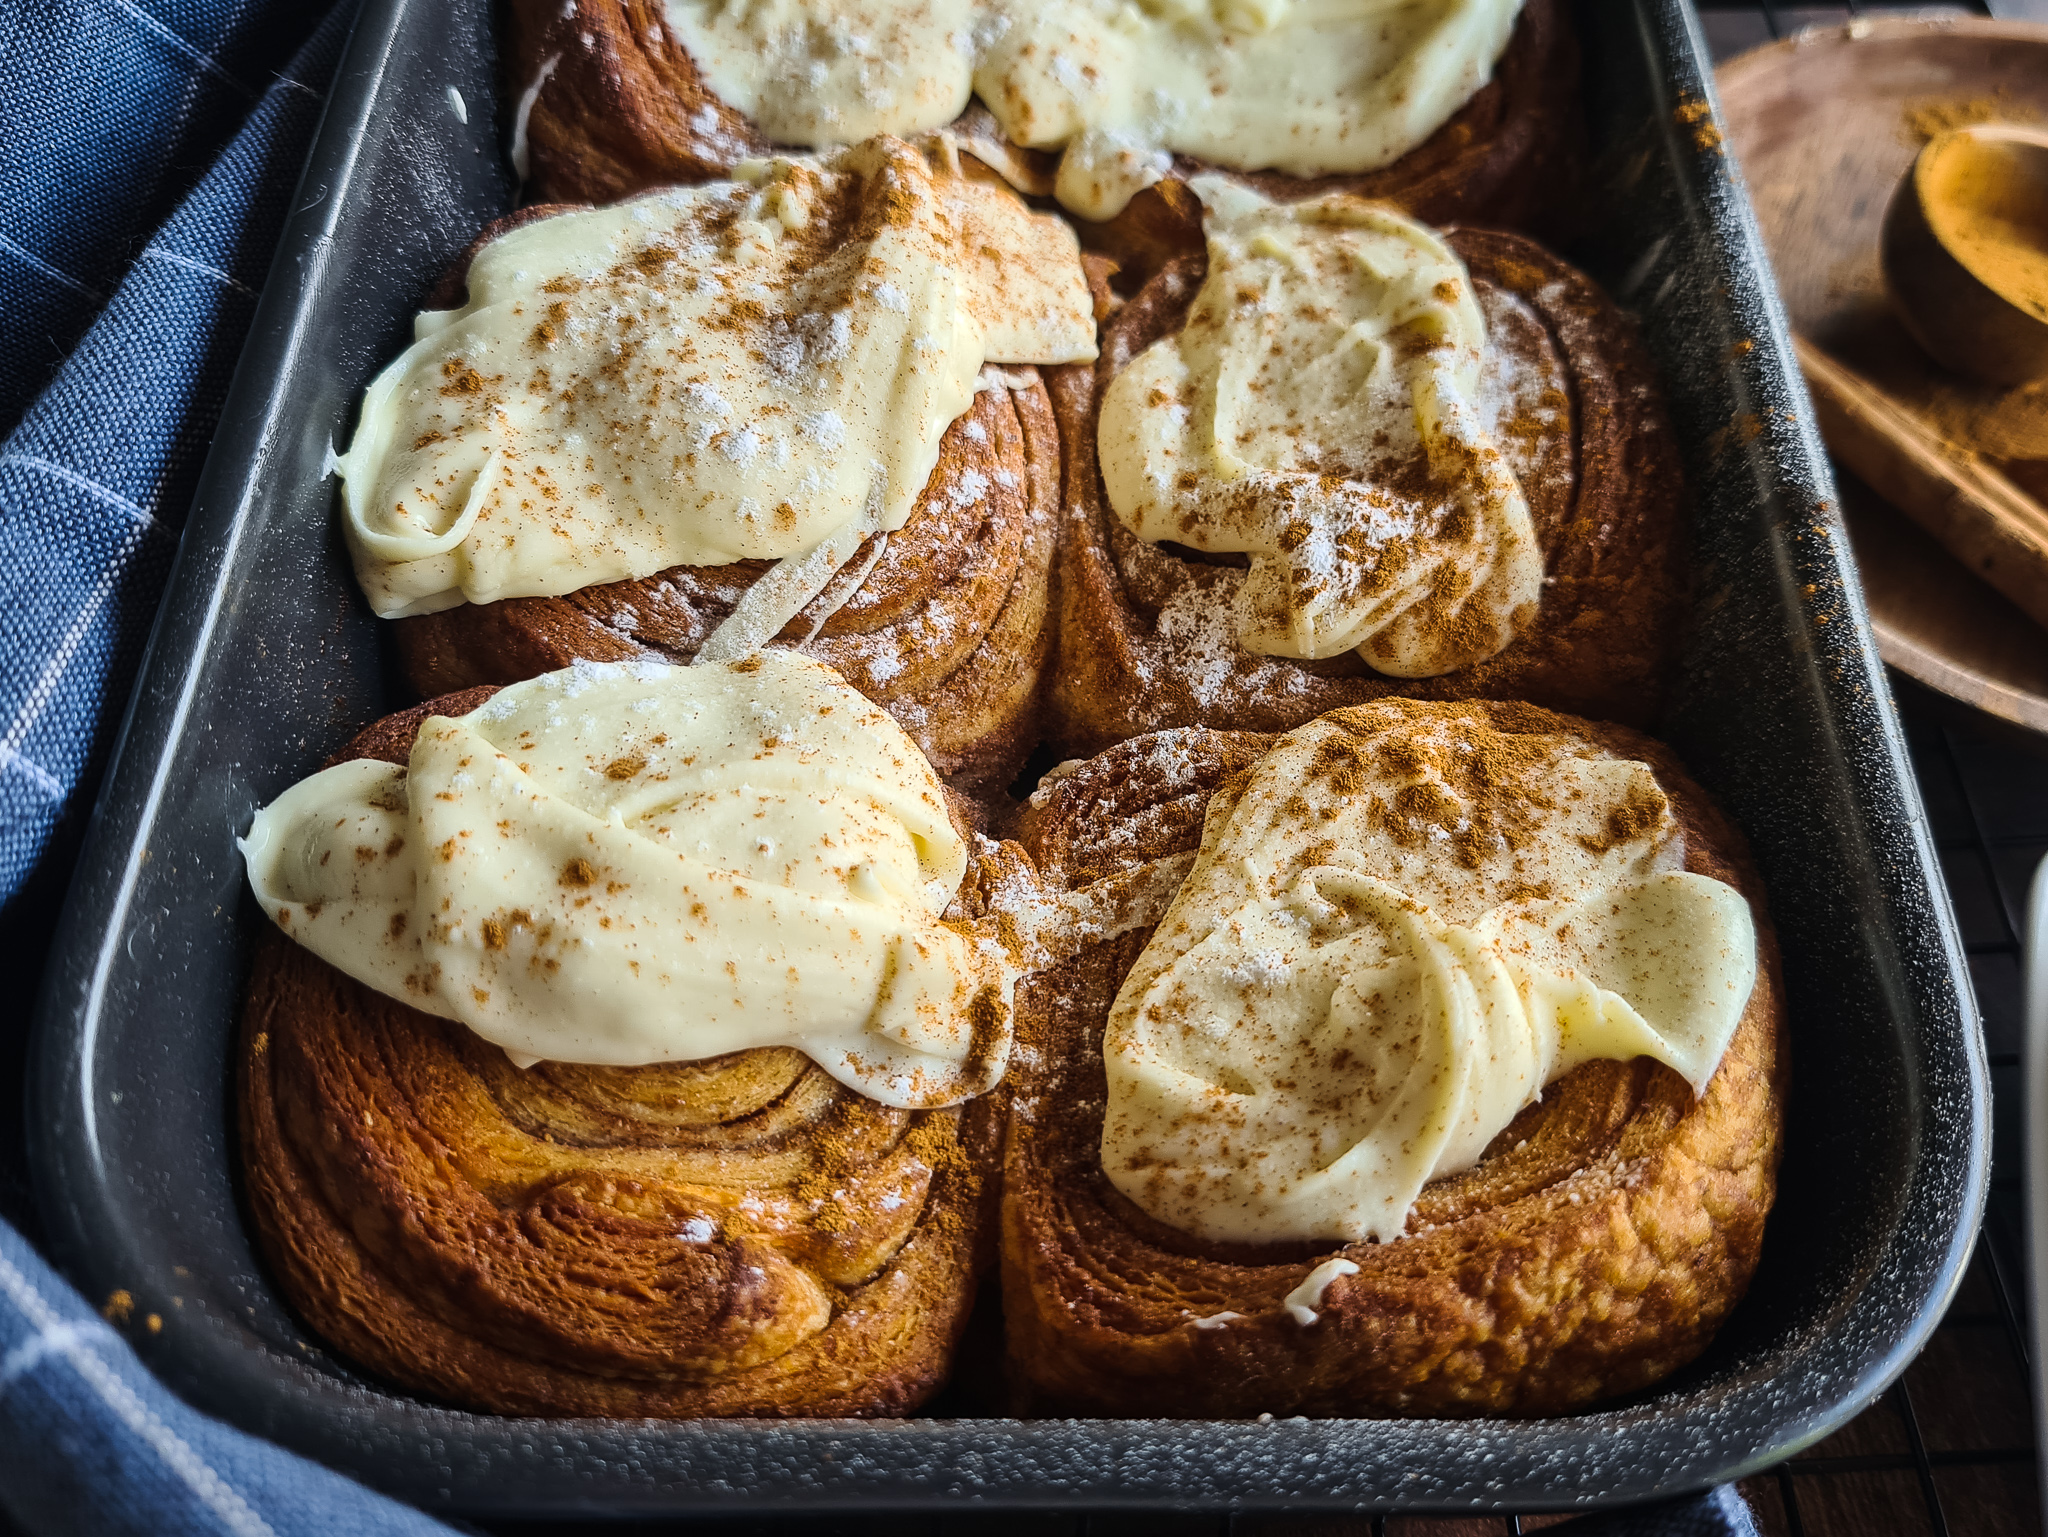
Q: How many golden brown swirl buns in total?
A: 6